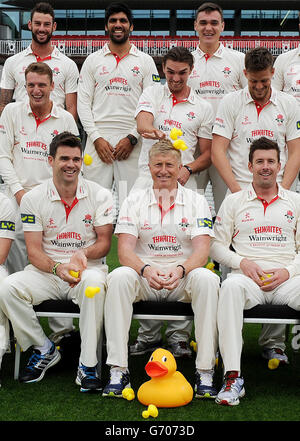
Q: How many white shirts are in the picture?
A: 11